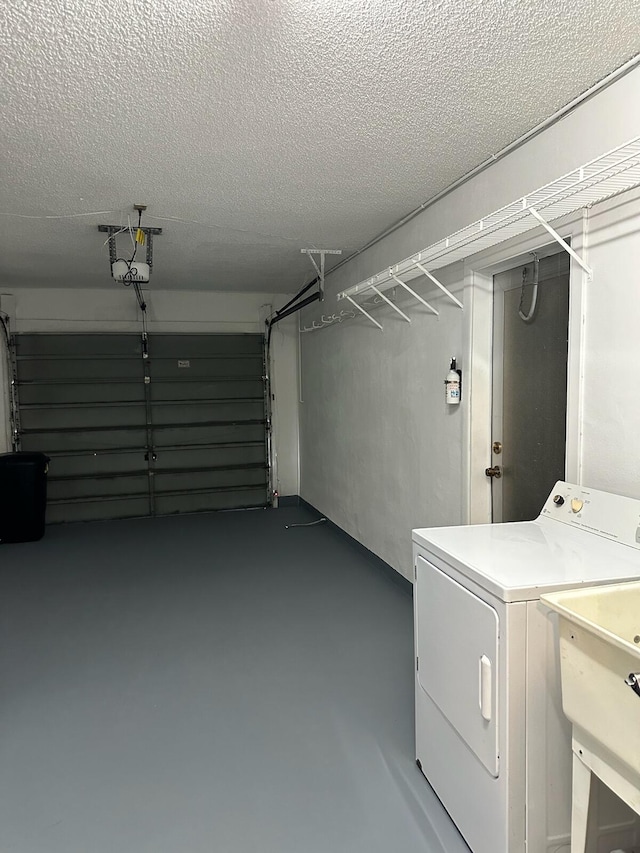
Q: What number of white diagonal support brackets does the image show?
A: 5